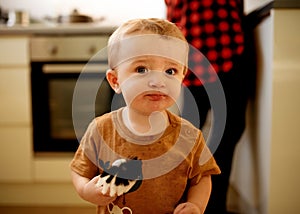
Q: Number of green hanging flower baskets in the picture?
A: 0